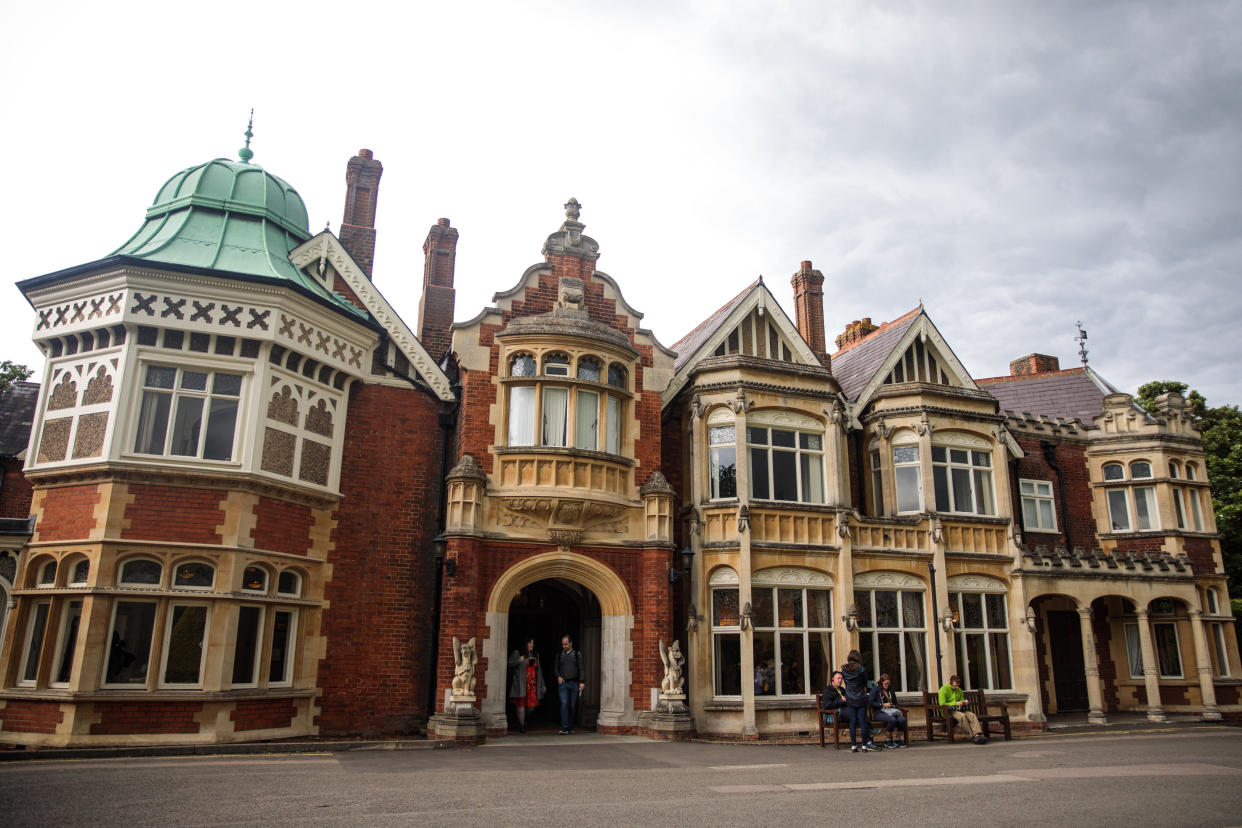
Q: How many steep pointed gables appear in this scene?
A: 3